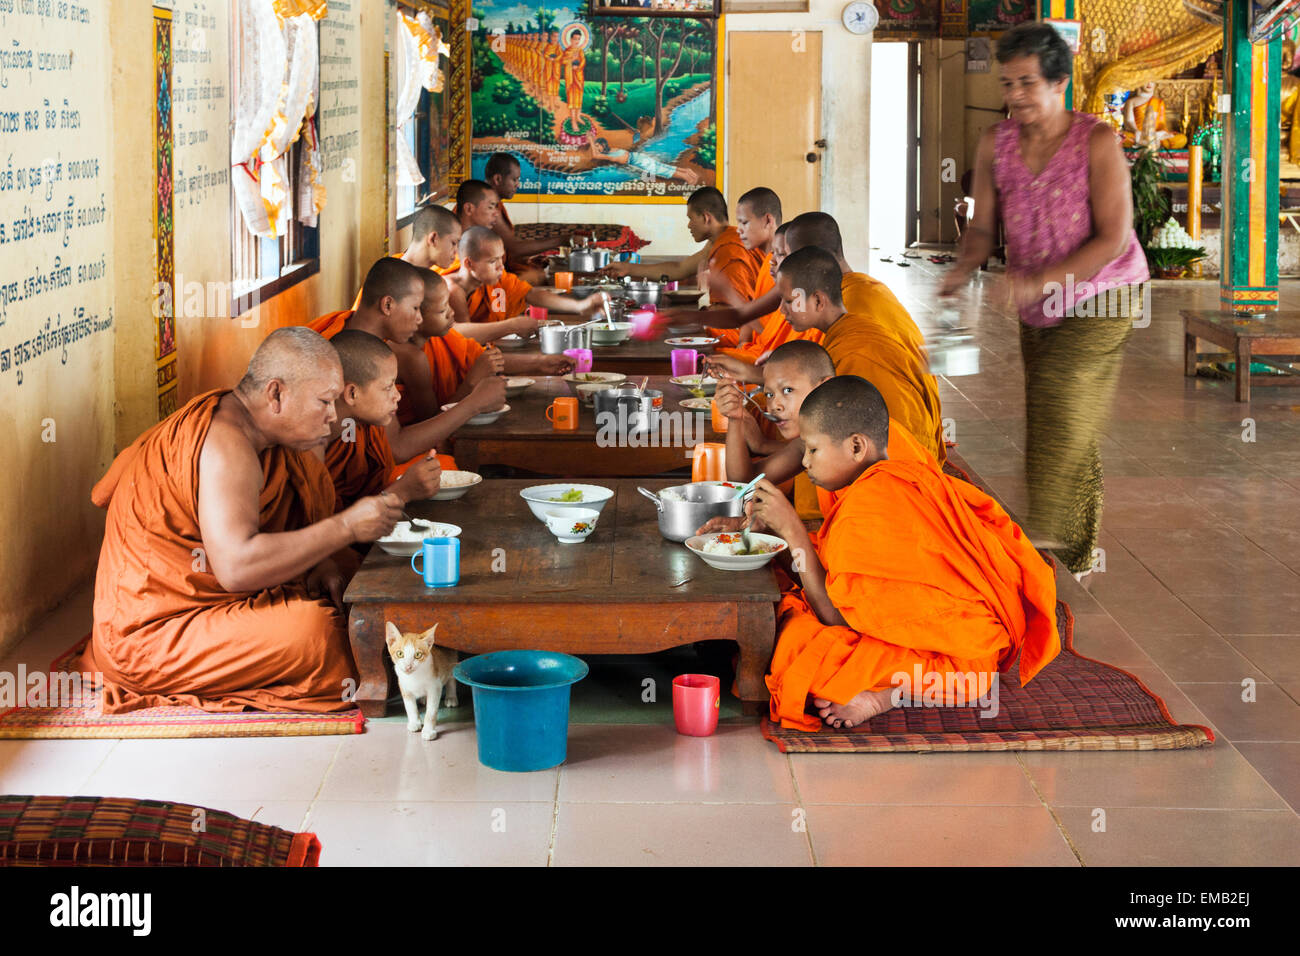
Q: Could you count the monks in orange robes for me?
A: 15